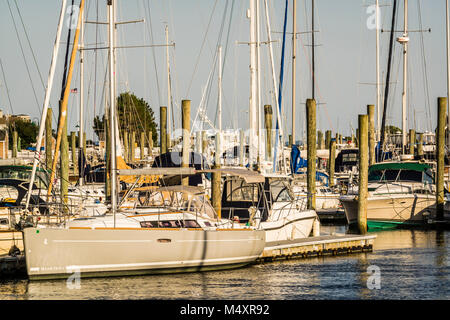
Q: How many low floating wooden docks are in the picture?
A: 1